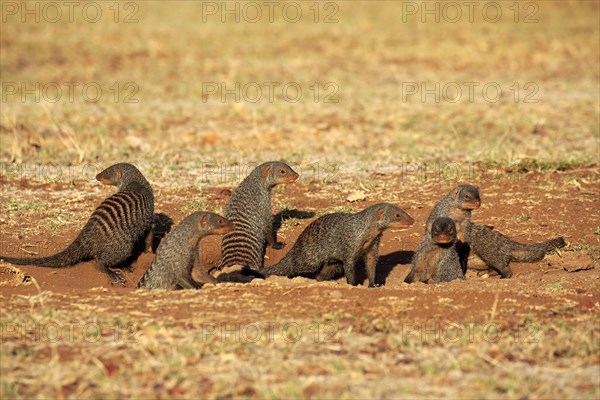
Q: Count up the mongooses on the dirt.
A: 6